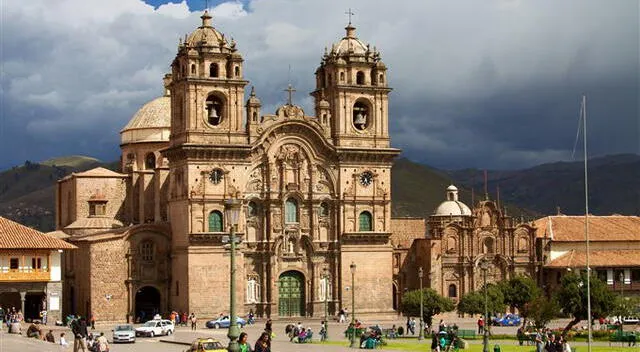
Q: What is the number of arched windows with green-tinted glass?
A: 3